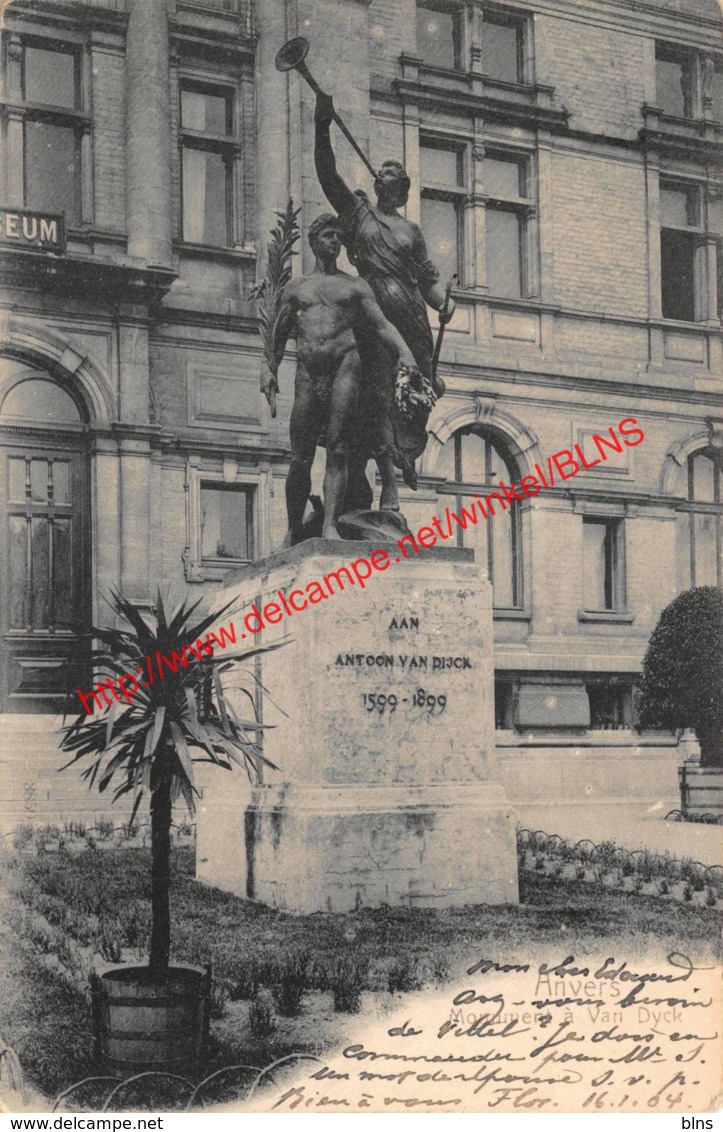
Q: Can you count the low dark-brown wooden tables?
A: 0